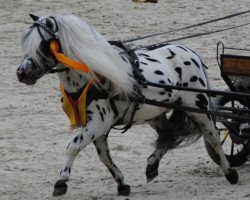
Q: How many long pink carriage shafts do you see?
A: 0